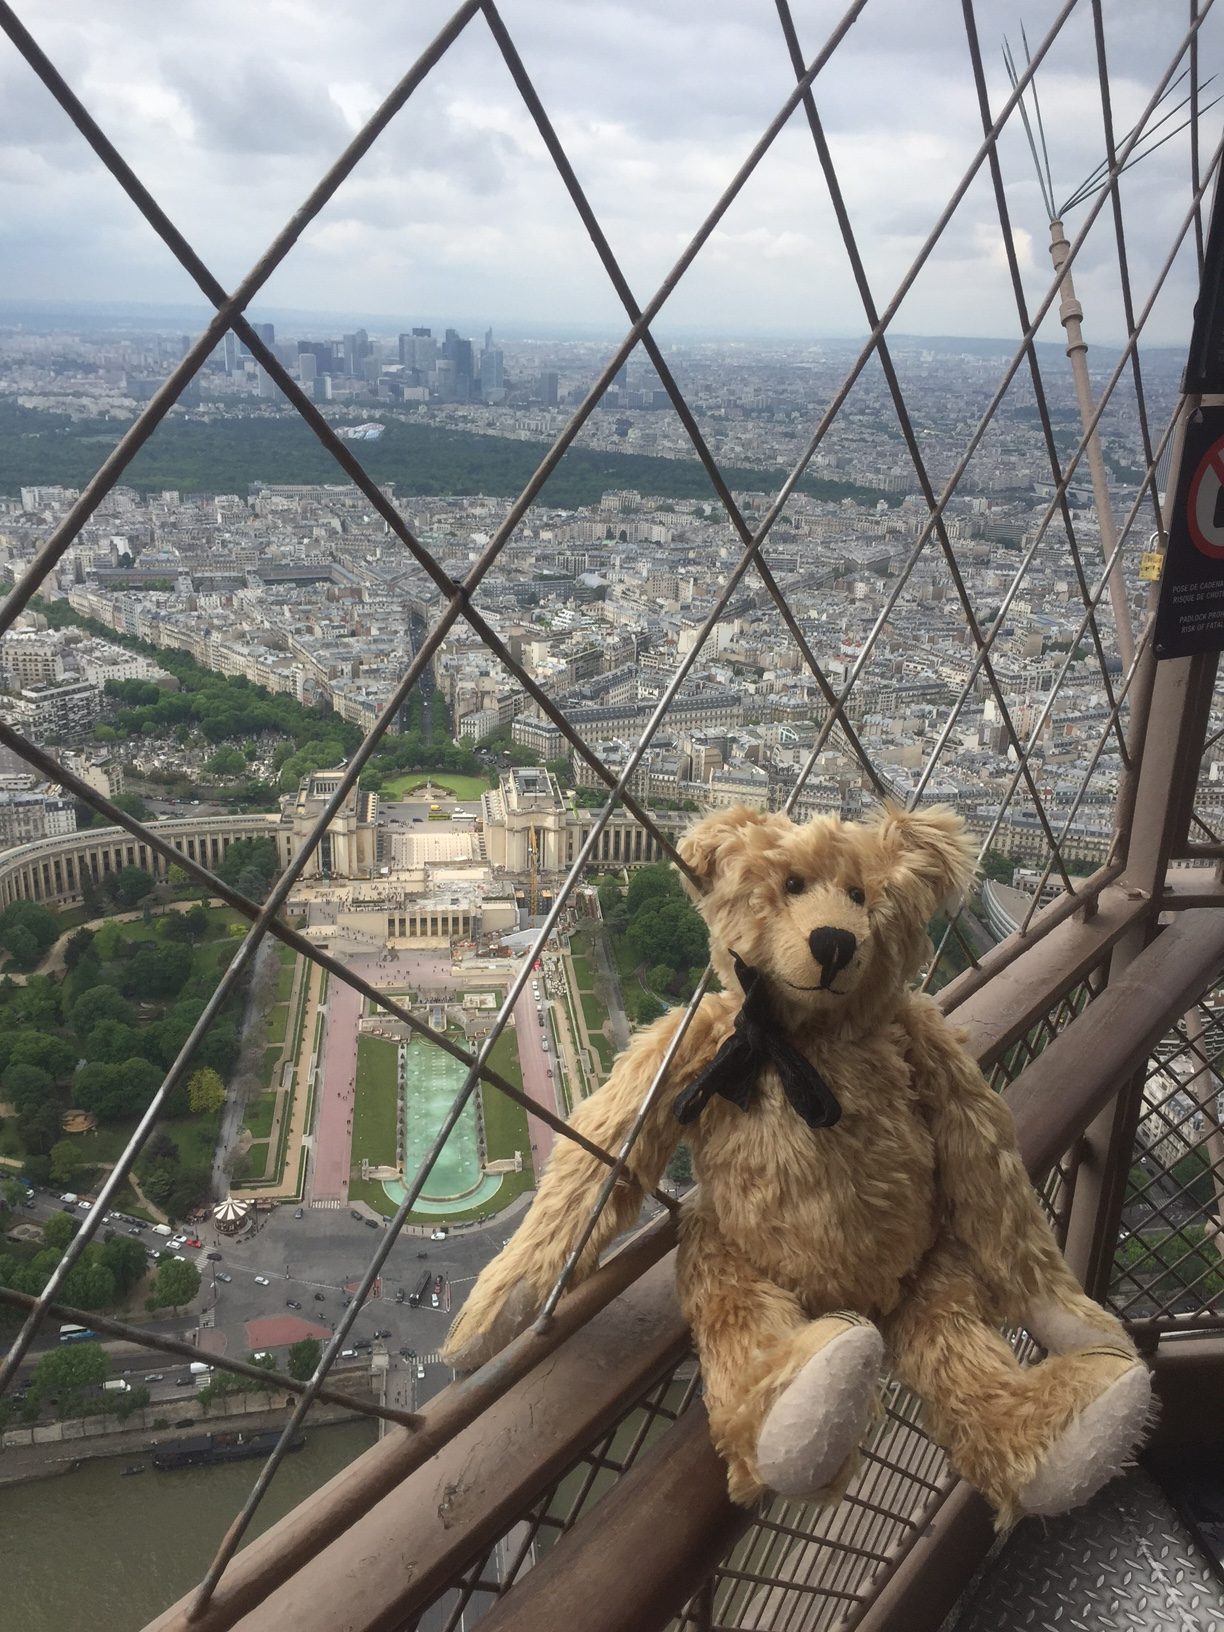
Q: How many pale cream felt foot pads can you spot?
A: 2